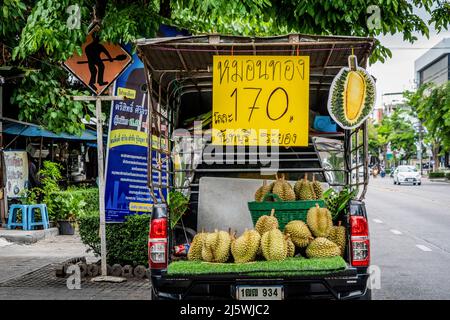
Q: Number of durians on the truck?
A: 14